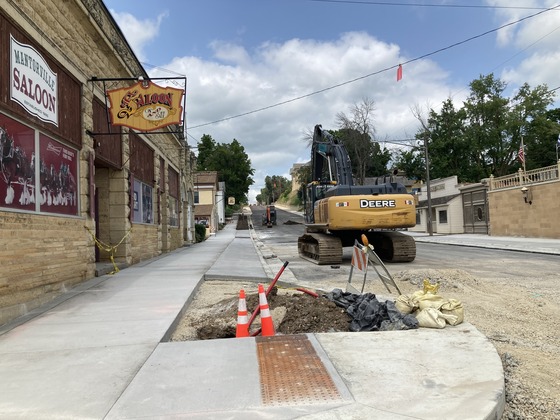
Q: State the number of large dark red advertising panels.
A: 2